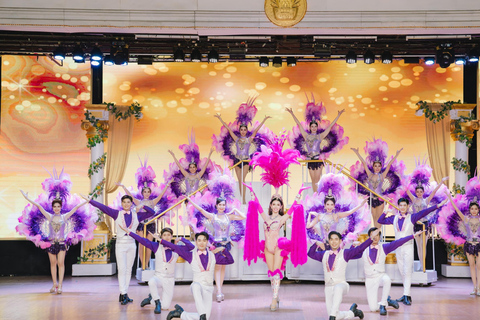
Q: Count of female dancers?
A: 11